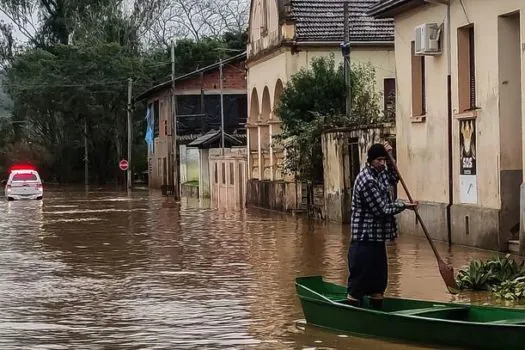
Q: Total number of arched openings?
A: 3